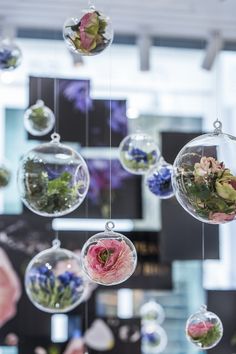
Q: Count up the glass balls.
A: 13